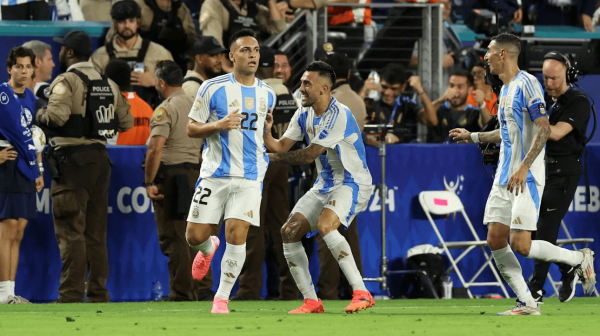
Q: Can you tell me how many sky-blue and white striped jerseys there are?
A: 3